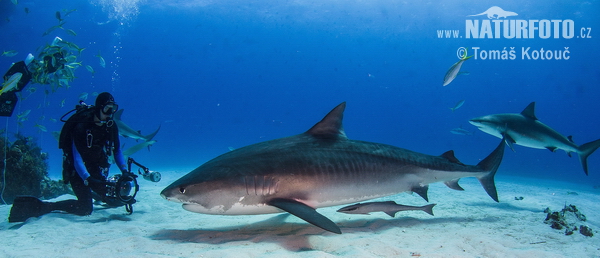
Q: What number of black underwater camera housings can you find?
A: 1